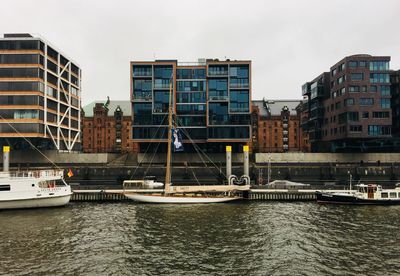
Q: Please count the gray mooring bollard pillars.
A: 3